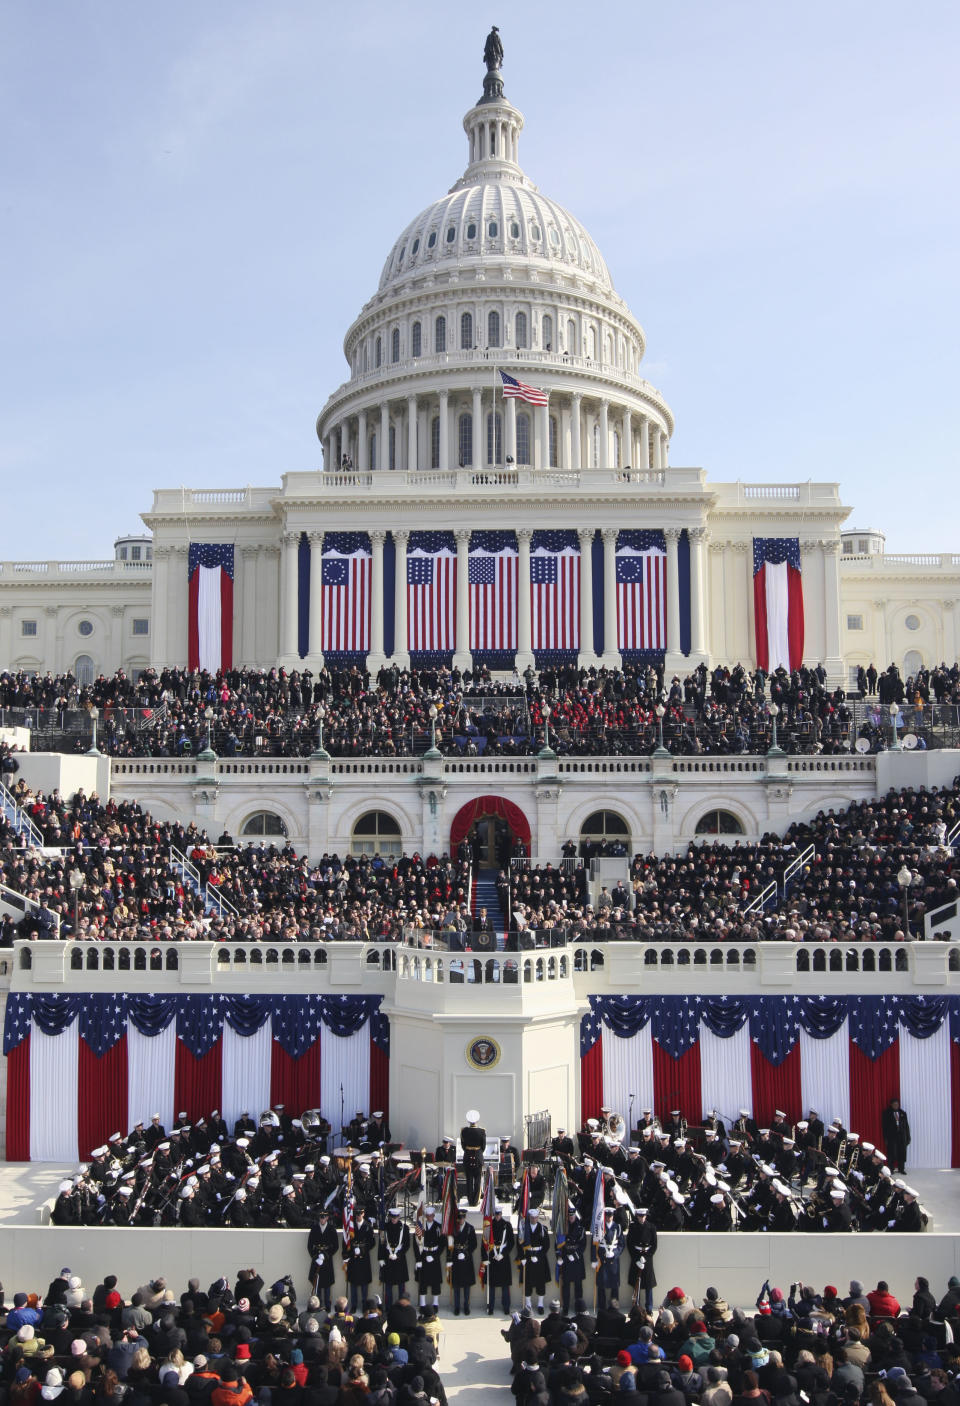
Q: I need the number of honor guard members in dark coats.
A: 10